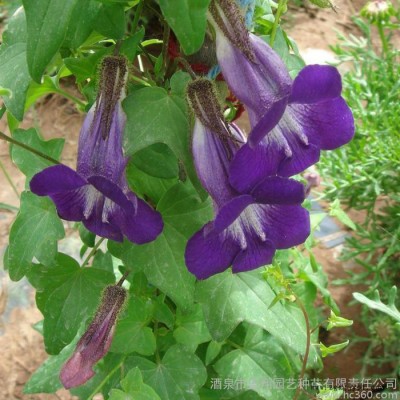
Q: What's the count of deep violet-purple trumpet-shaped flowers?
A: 3